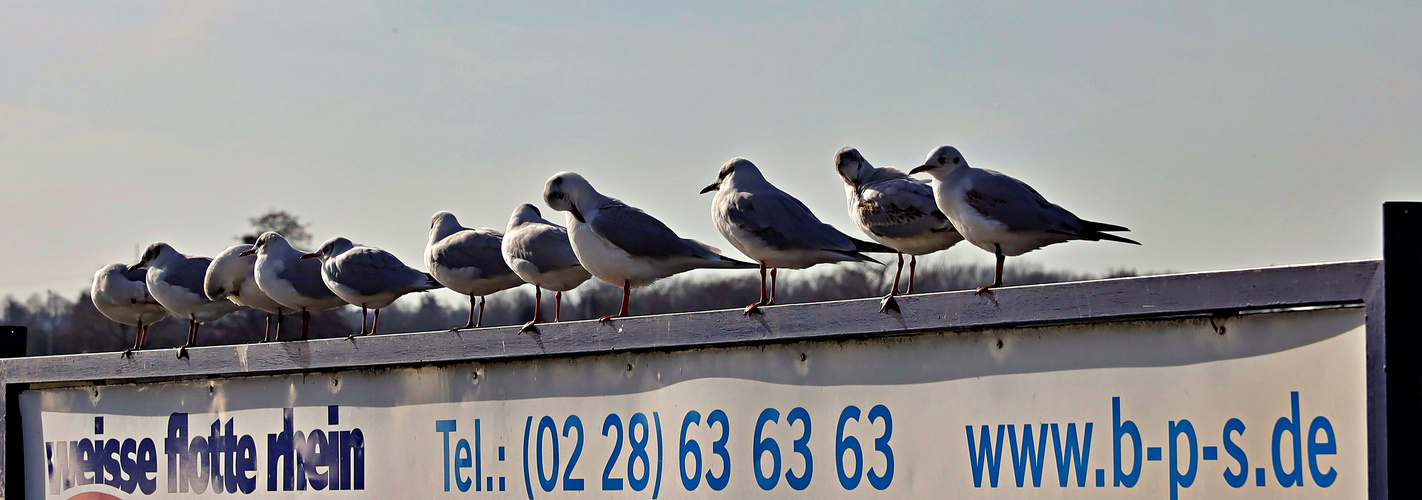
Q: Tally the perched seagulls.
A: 11